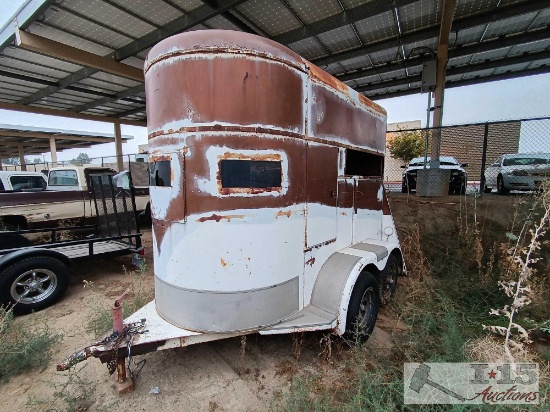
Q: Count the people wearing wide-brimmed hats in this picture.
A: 0